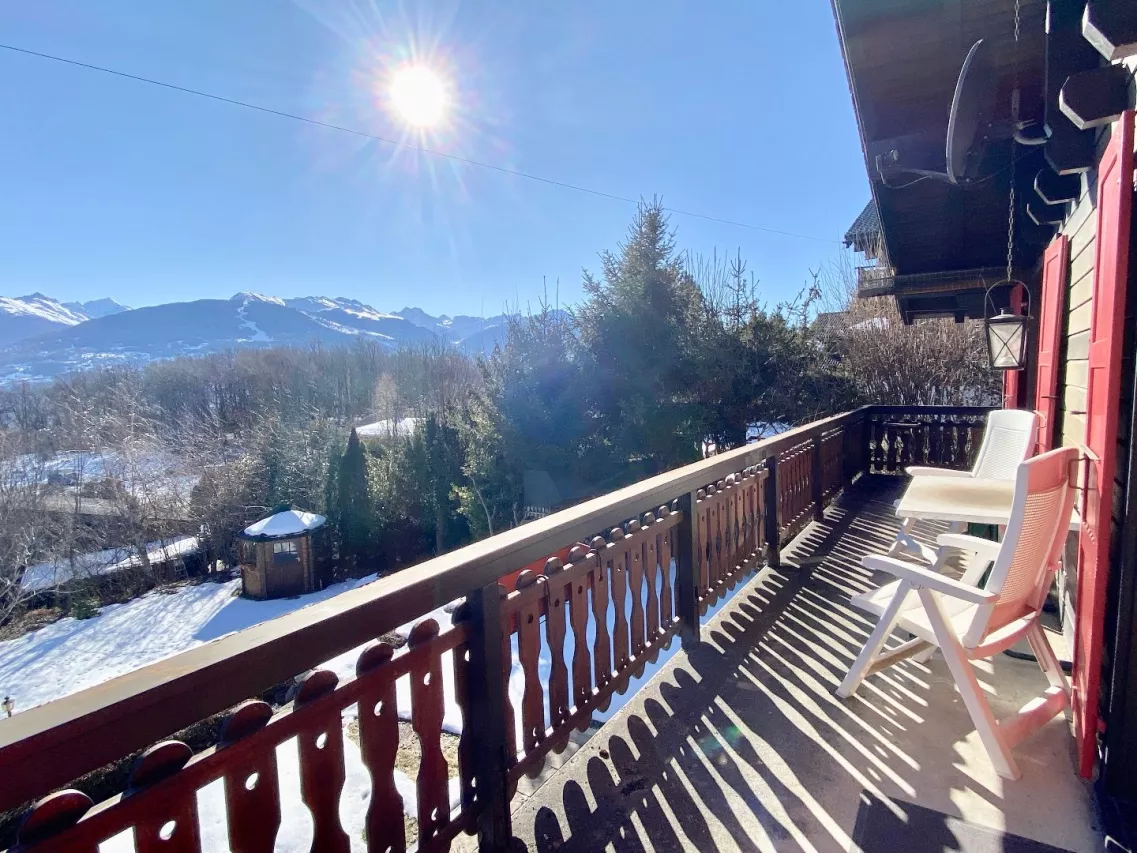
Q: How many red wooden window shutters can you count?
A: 3